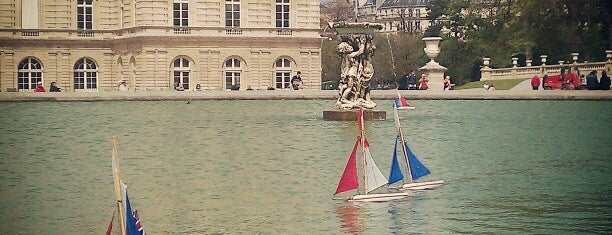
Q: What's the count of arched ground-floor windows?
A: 5